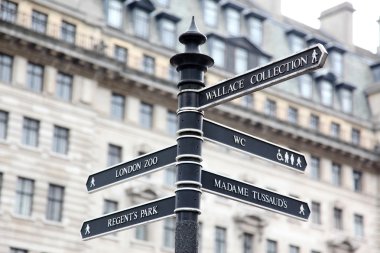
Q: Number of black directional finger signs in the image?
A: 5